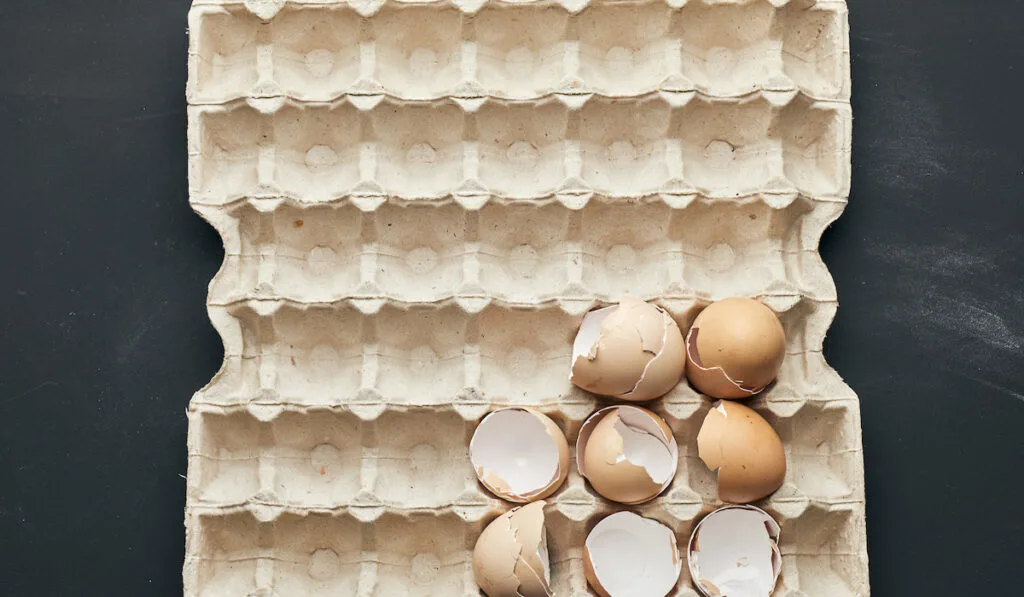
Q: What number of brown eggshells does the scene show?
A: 8